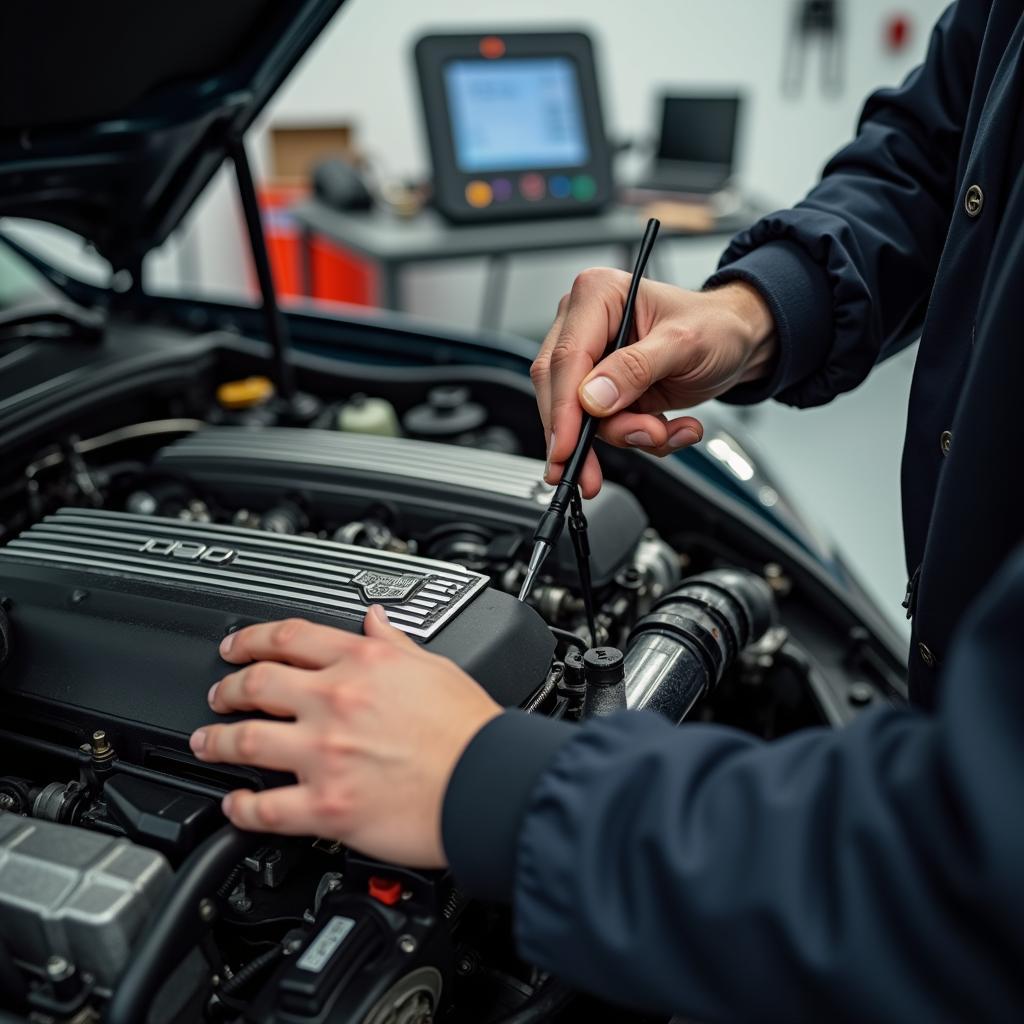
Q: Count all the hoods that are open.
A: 1